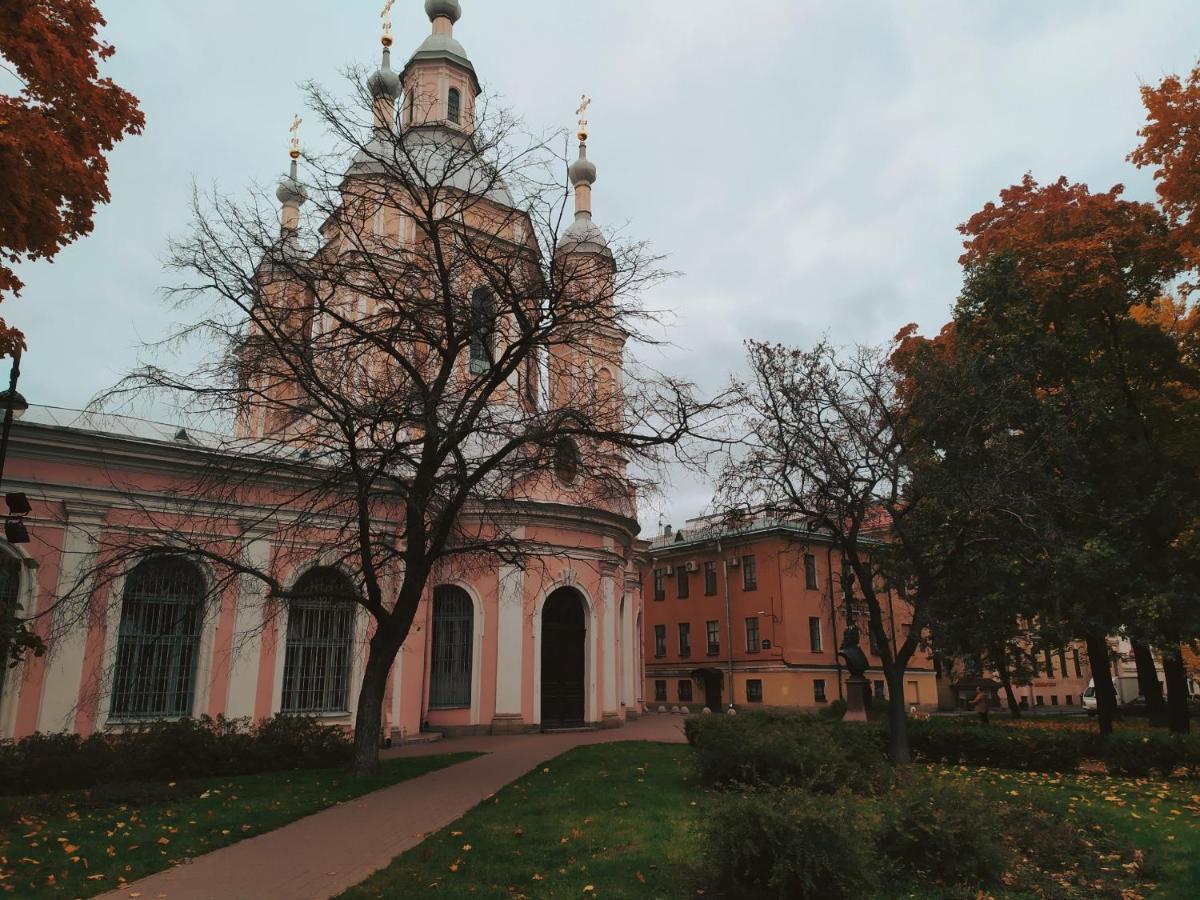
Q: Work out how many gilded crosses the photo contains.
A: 3